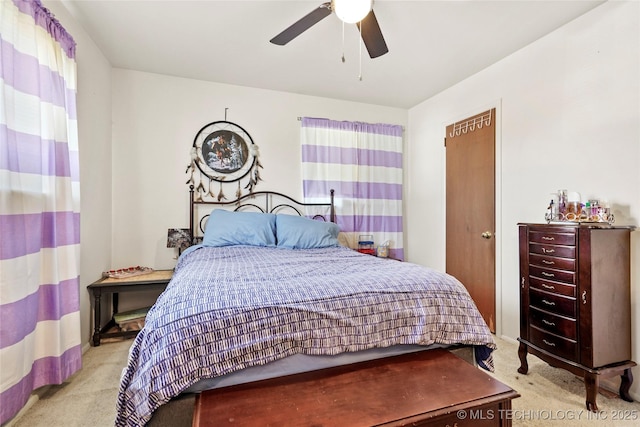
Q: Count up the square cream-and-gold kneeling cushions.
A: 0